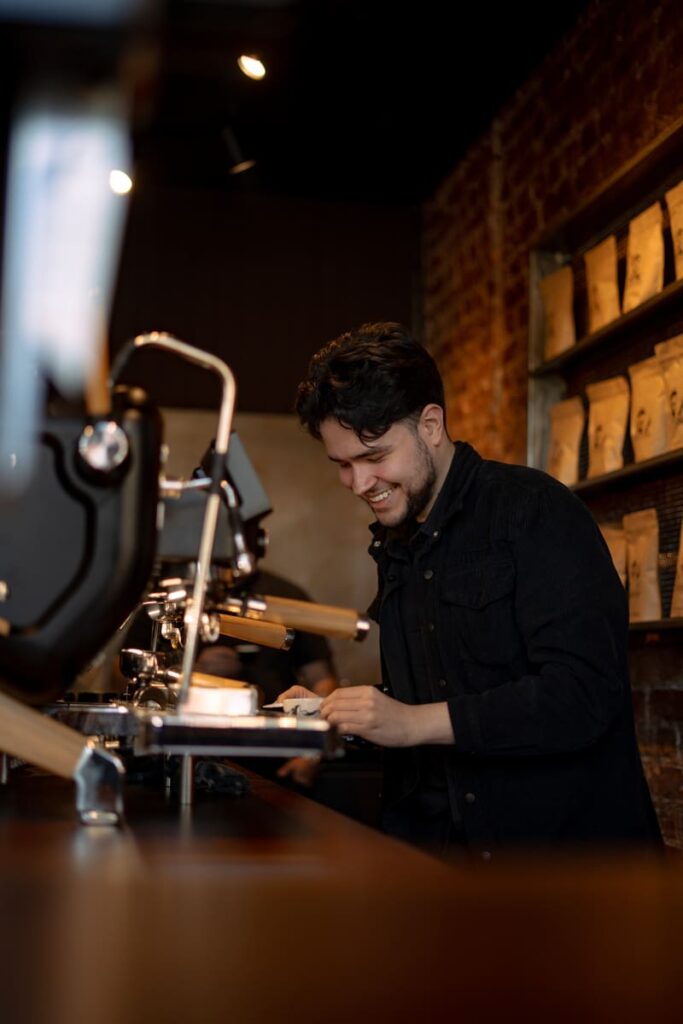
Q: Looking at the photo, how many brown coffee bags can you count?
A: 11